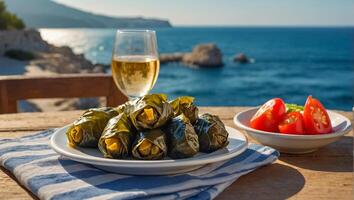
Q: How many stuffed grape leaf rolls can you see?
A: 7